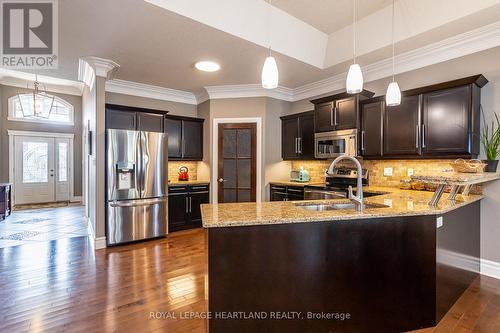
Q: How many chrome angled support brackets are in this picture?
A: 3